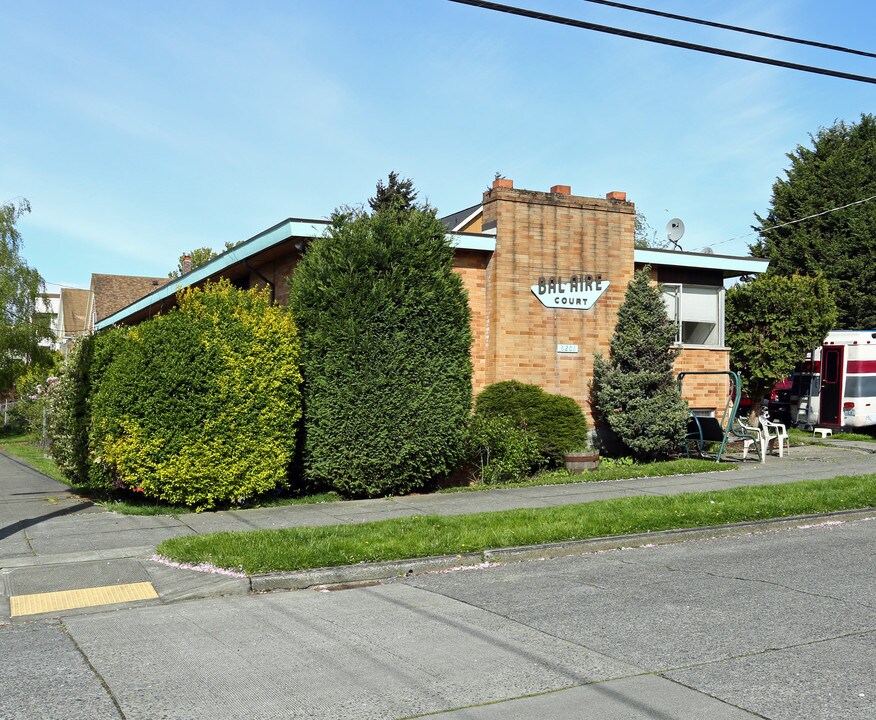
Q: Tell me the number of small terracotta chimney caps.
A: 3